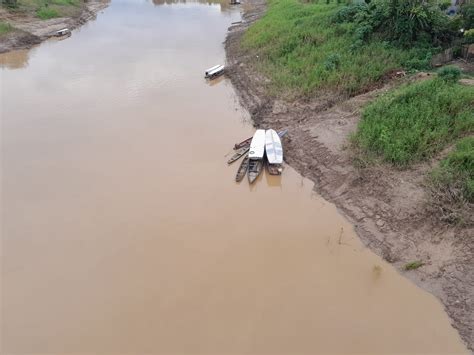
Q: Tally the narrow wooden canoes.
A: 3